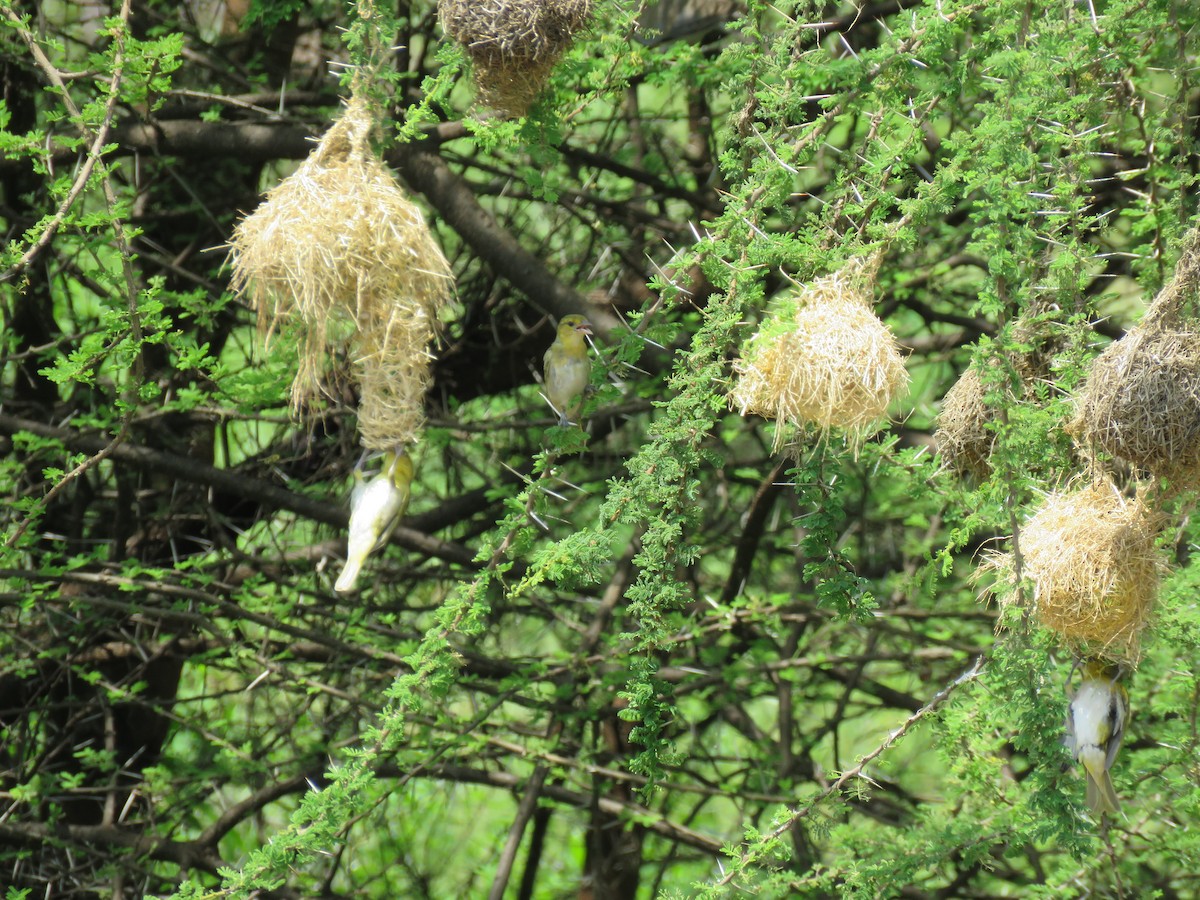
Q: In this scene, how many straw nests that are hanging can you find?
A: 6